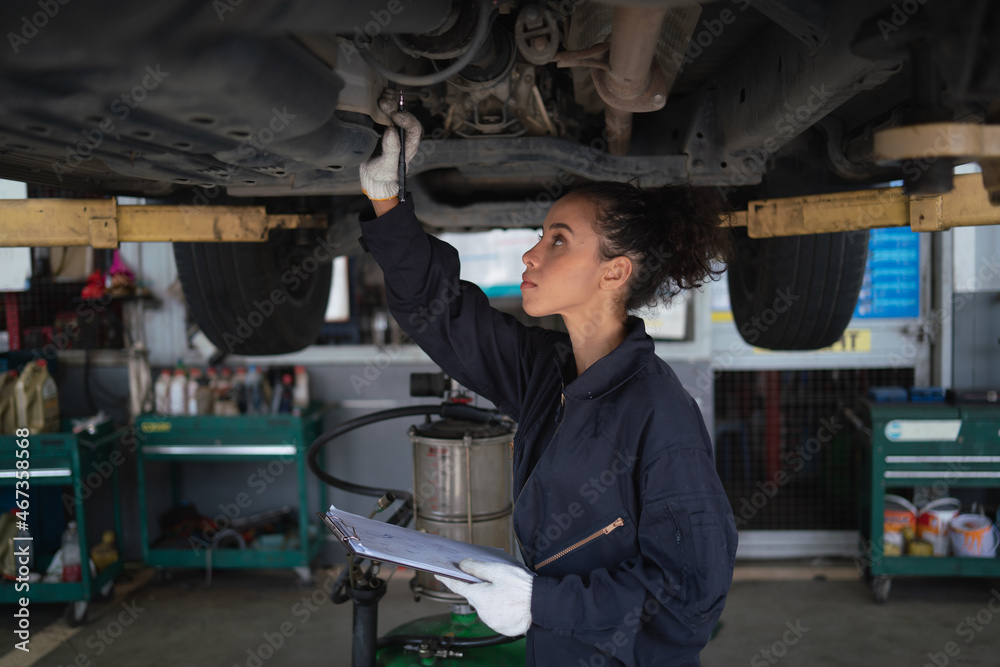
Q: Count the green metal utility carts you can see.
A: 3